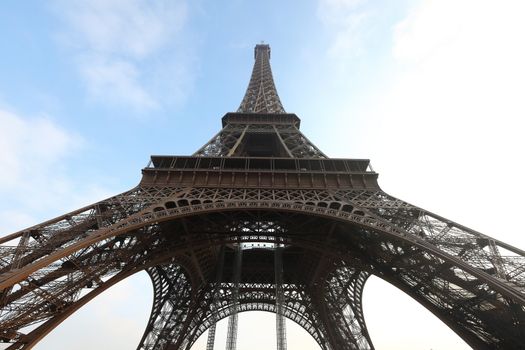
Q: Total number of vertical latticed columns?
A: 3